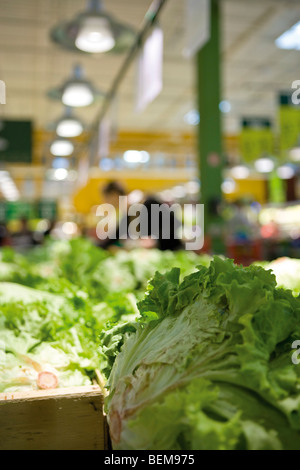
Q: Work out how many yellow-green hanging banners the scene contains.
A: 2